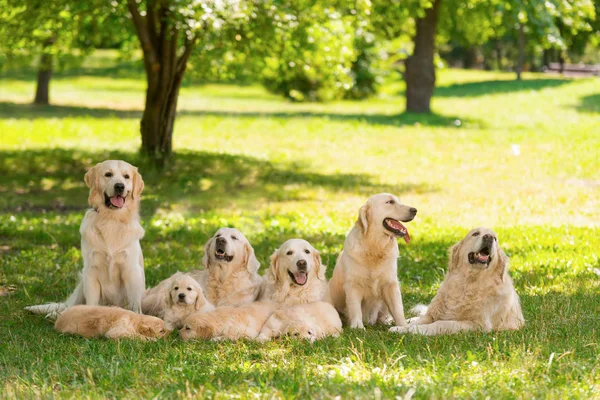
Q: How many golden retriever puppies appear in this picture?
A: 4